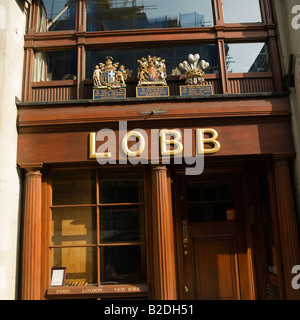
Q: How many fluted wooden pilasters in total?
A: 3